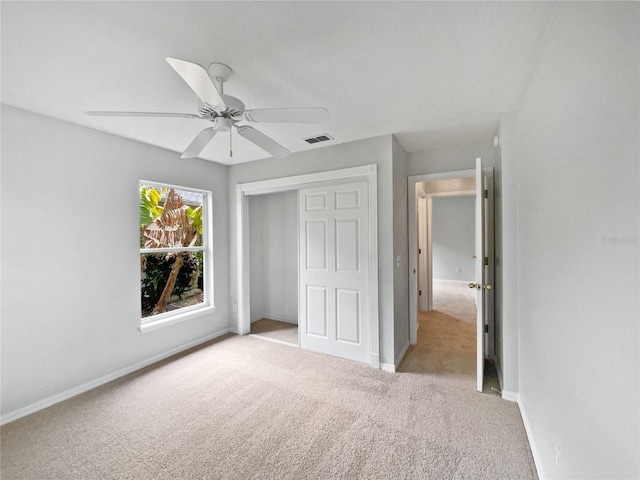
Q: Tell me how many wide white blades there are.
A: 5